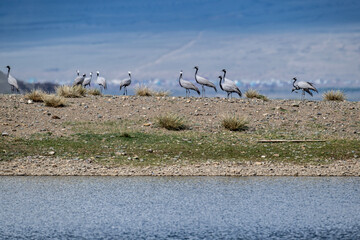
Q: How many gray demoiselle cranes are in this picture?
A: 12